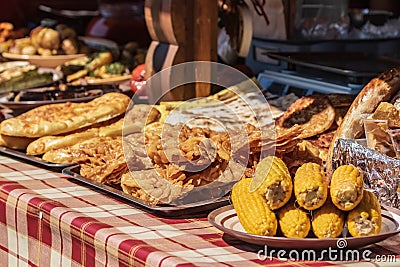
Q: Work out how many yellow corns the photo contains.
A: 7